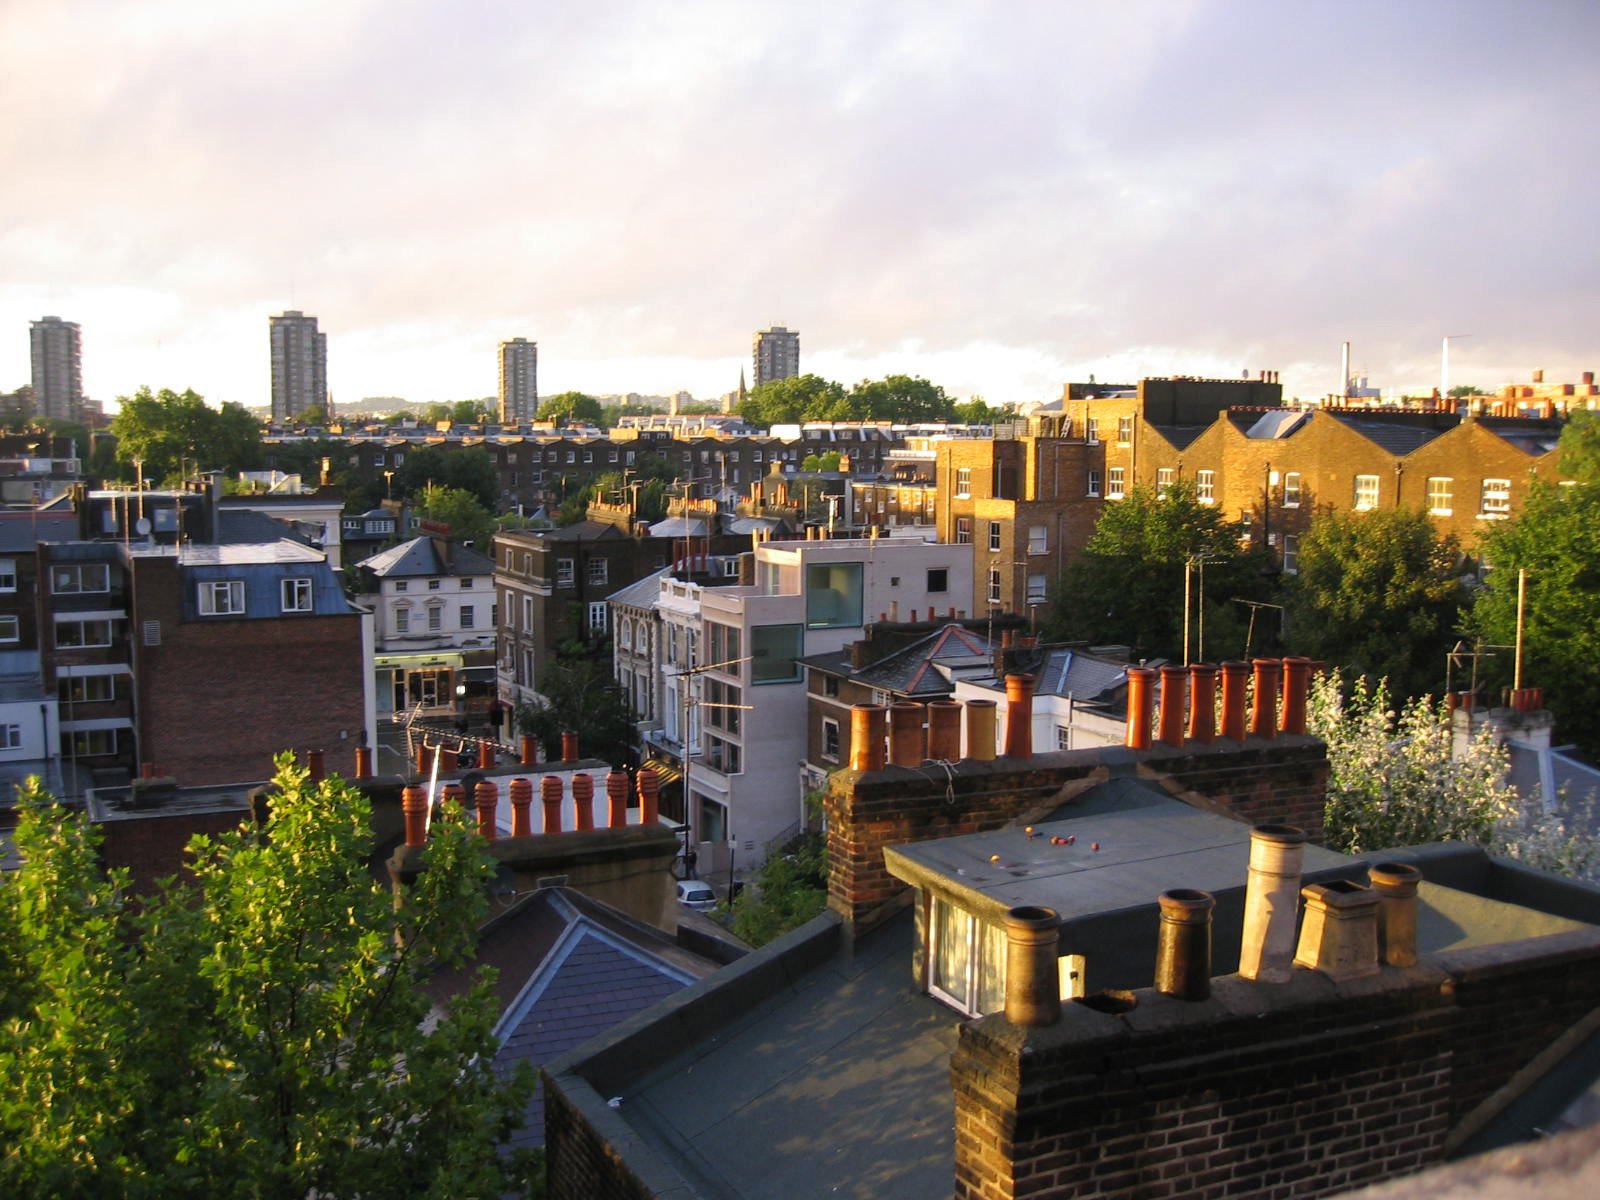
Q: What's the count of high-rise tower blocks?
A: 4